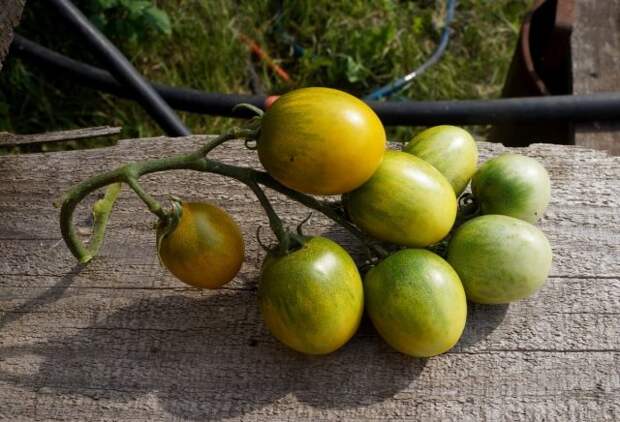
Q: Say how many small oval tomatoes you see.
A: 8